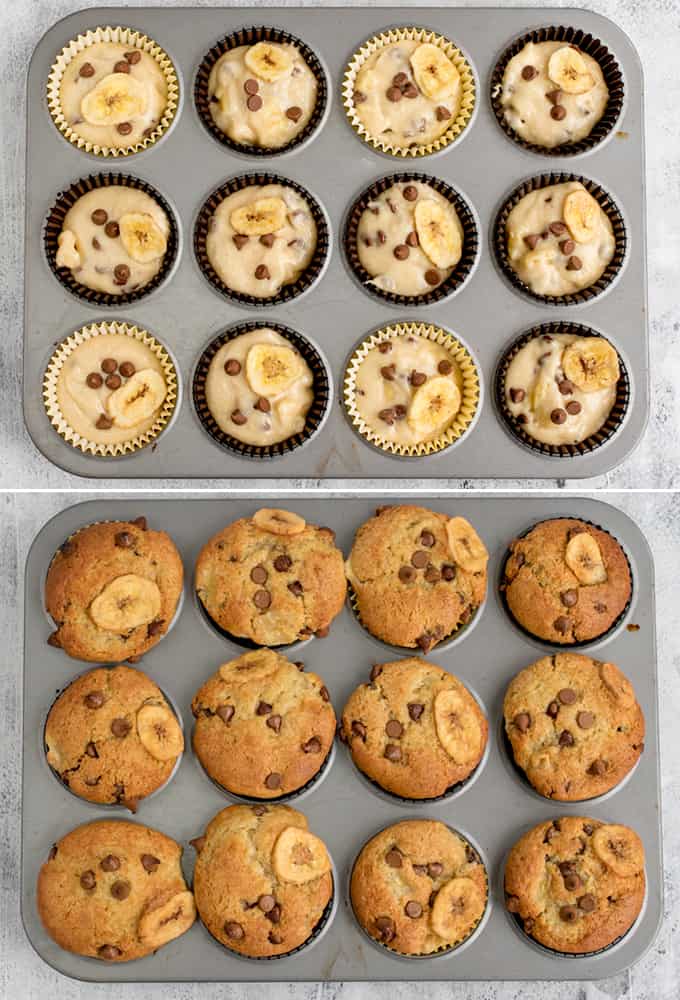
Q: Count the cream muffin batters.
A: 12